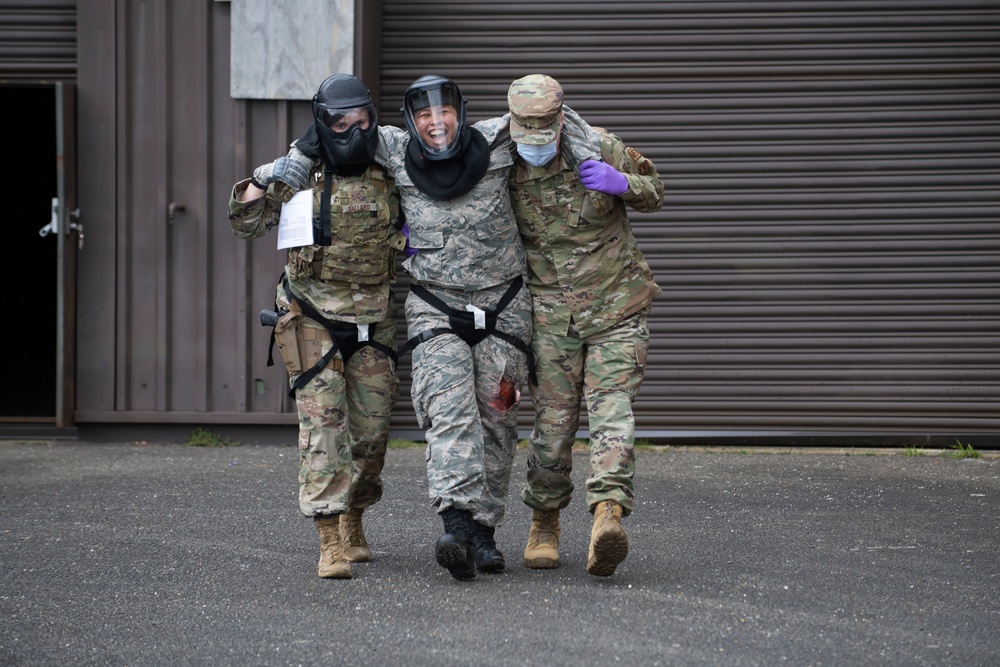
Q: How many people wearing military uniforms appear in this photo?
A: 3